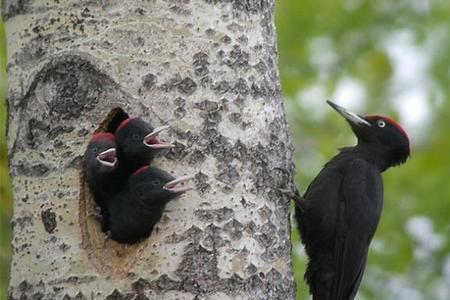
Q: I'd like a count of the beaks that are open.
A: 3